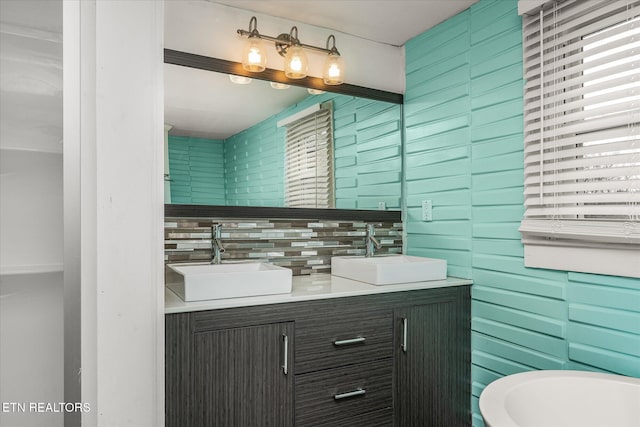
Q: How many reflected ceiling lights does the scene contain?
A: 3